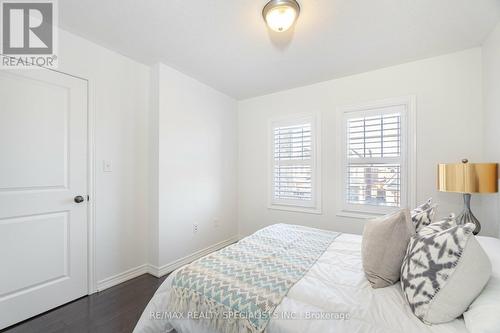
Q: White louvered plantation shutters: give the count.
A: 2